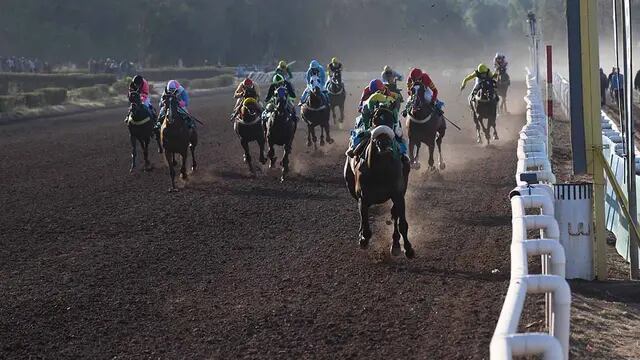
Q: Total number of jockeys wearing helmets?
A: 13